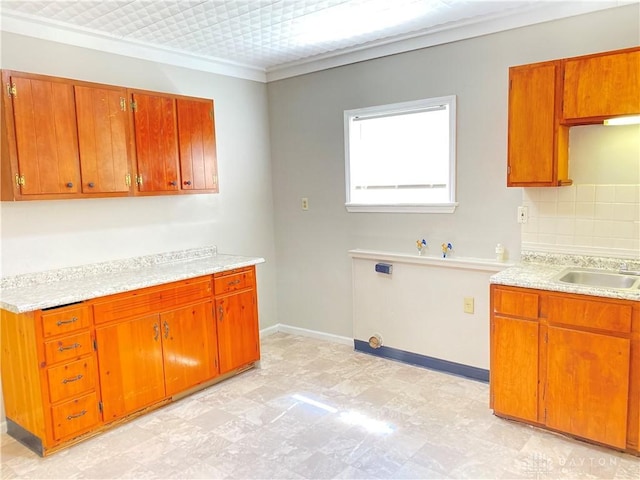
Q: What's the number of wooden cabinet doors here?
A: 11